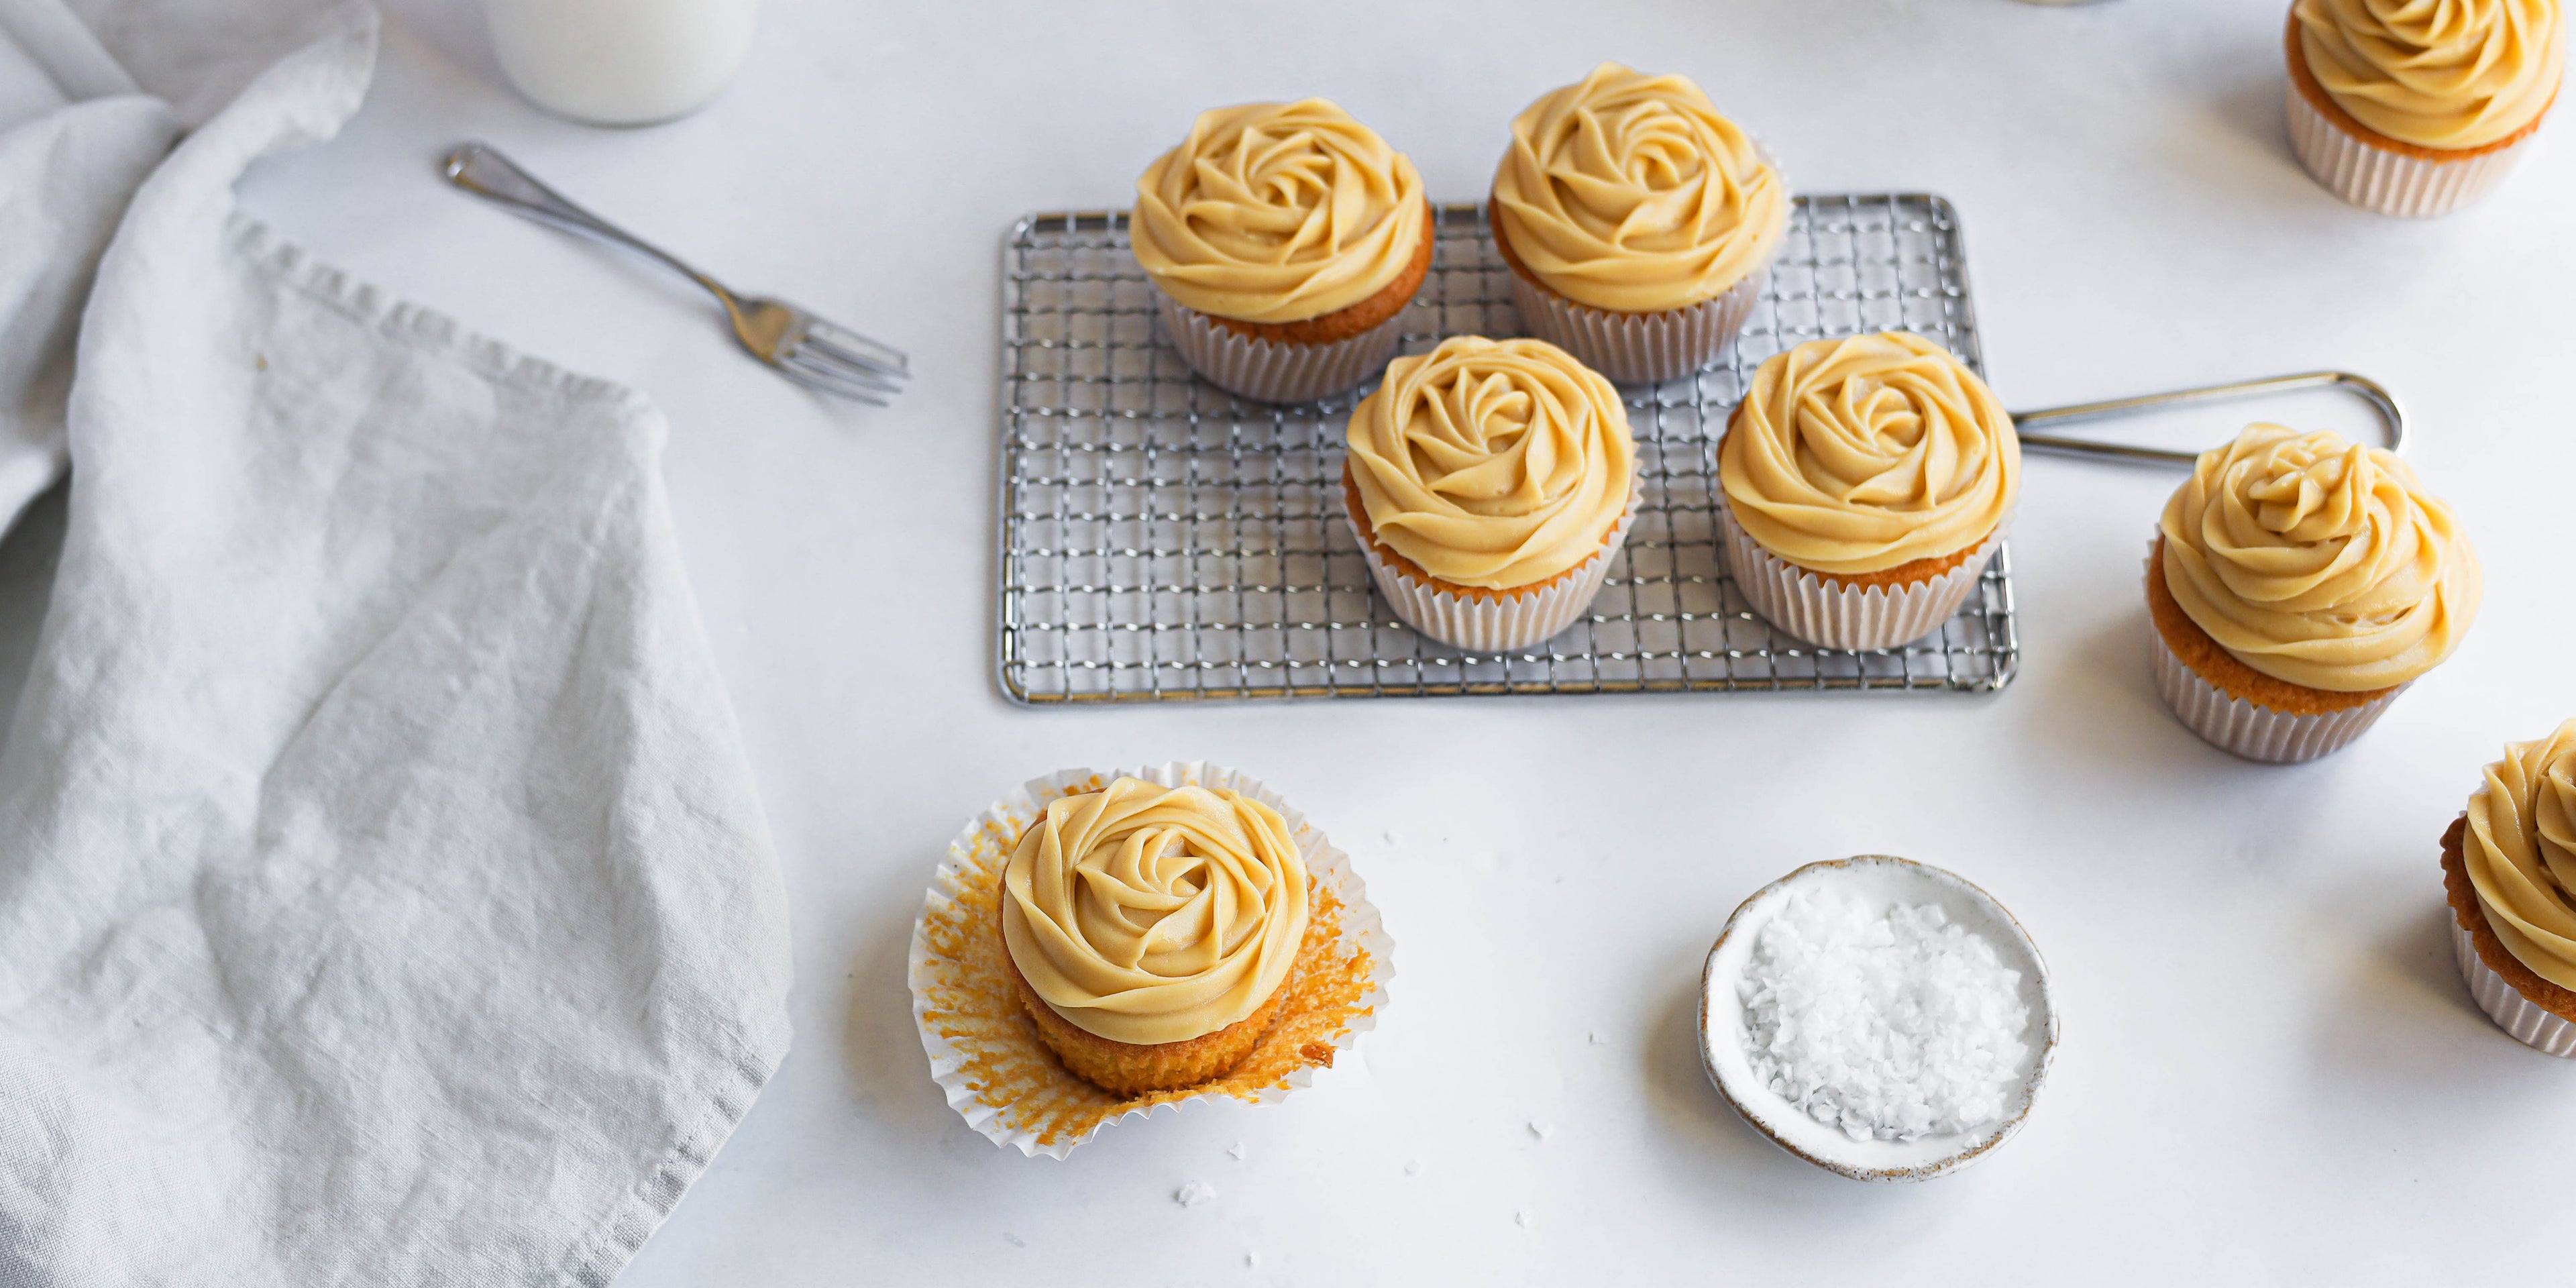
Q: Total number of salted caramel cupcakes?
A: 8